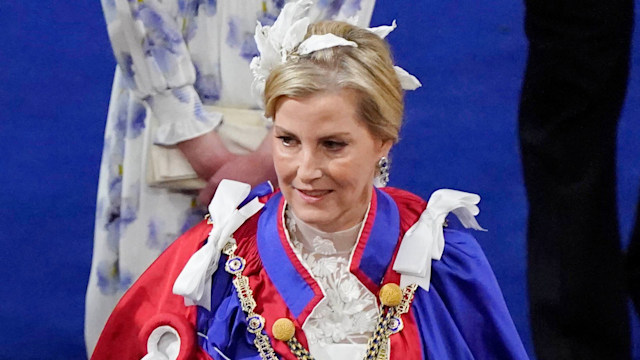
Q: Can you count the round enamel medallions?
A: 3